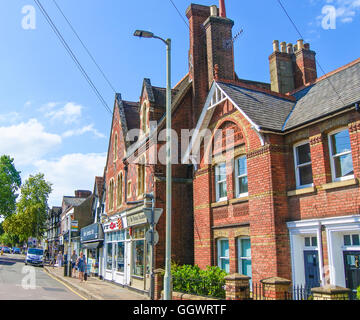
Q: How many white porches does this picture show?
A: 2